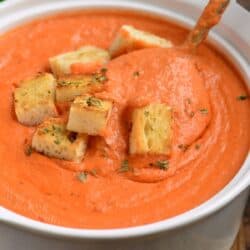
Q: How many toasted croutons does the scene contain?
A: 7